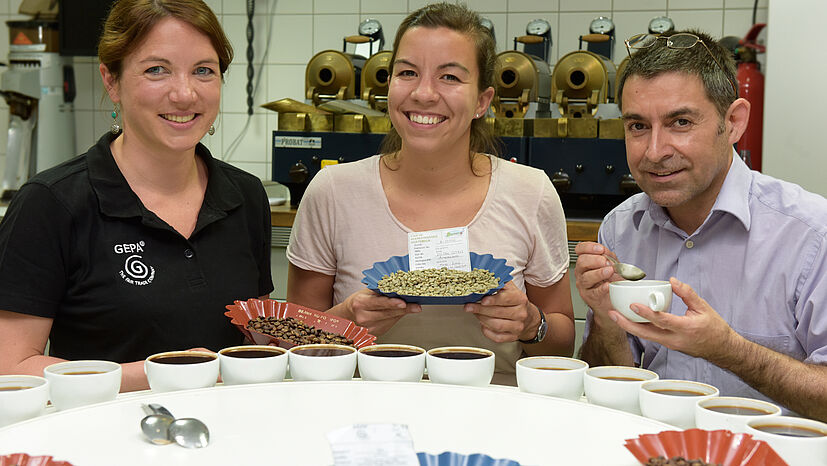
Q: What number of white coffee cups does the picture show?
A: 13